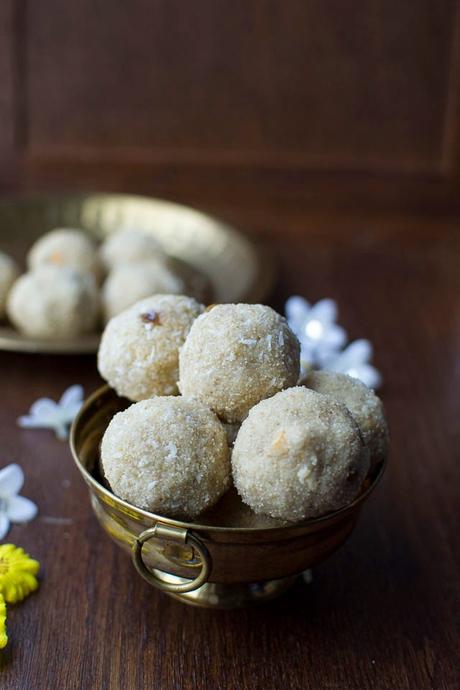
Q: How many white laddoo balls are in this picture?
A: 10